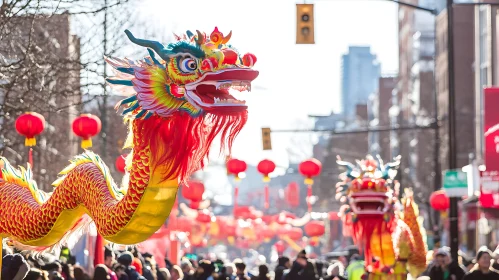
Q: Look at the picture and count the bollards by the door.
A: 0